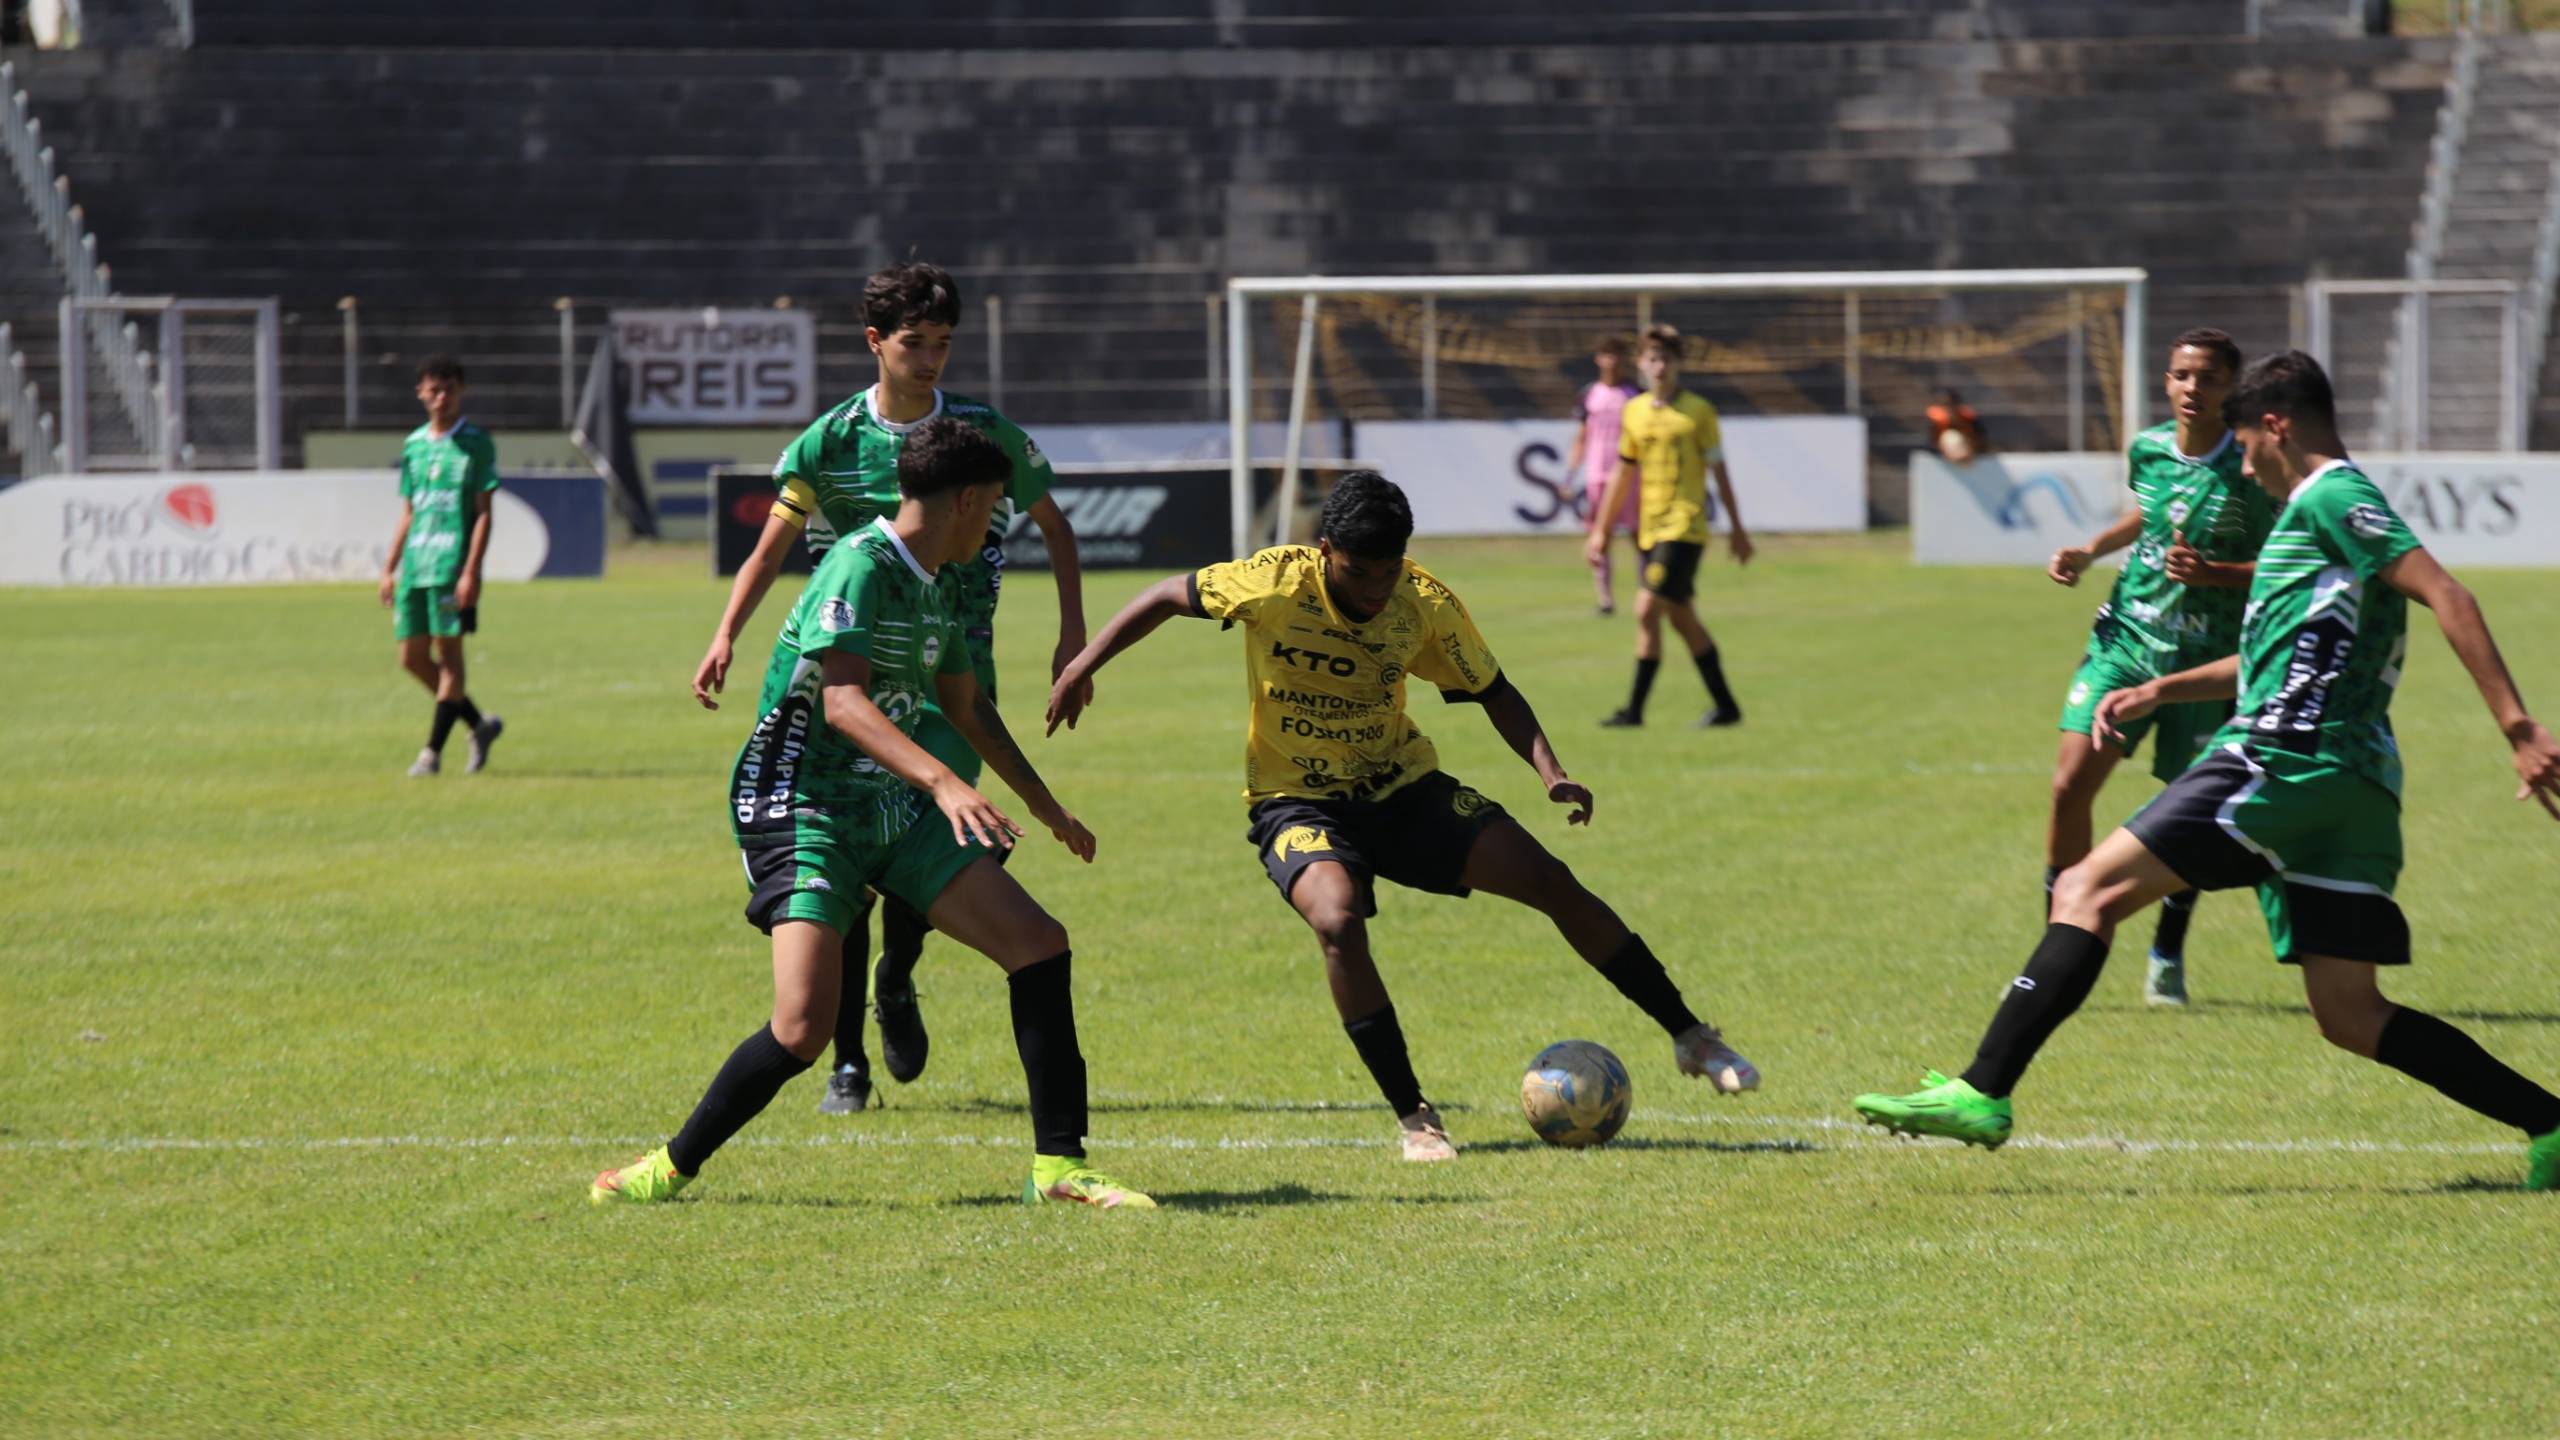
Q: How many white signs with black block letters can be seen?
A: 1